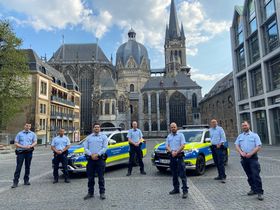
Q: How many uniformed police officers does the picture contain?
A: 7